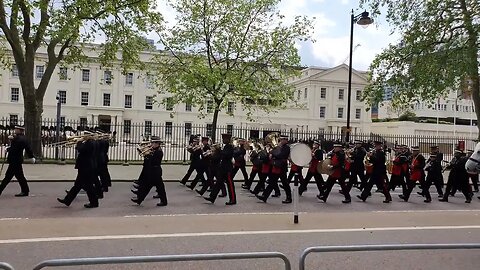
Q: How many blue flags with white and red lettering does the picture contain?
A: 0